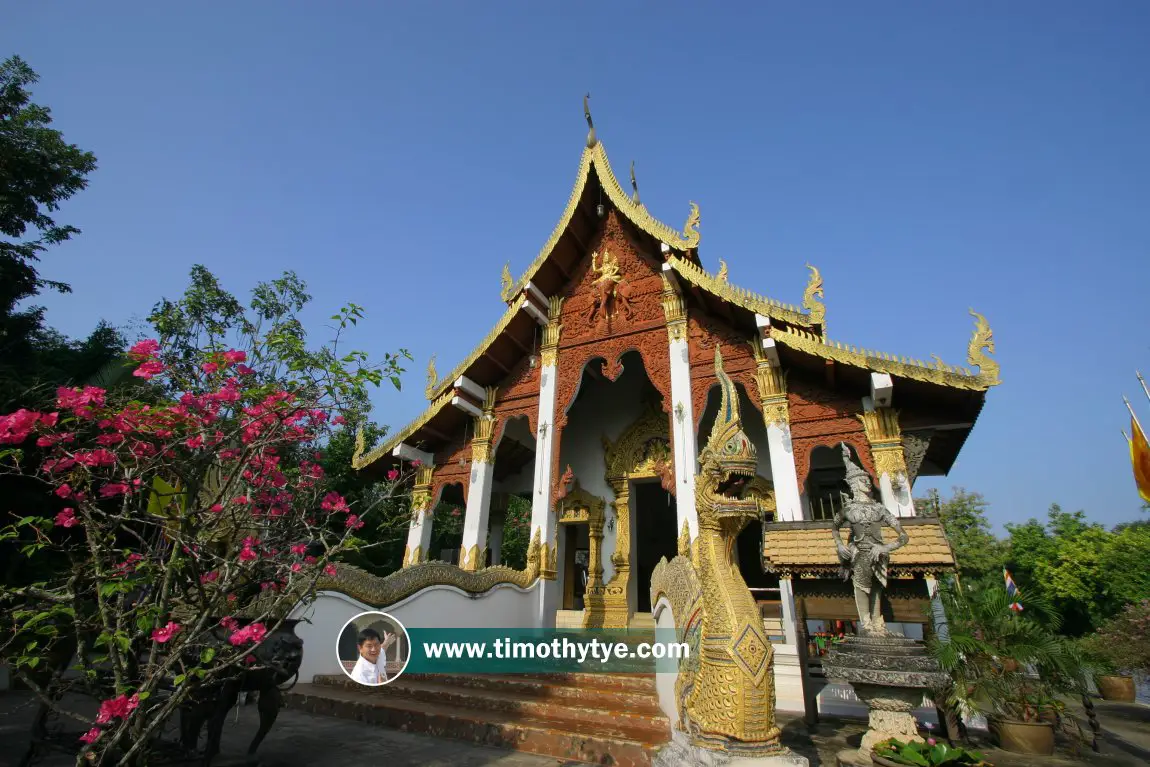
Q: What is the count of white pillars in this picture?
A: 6